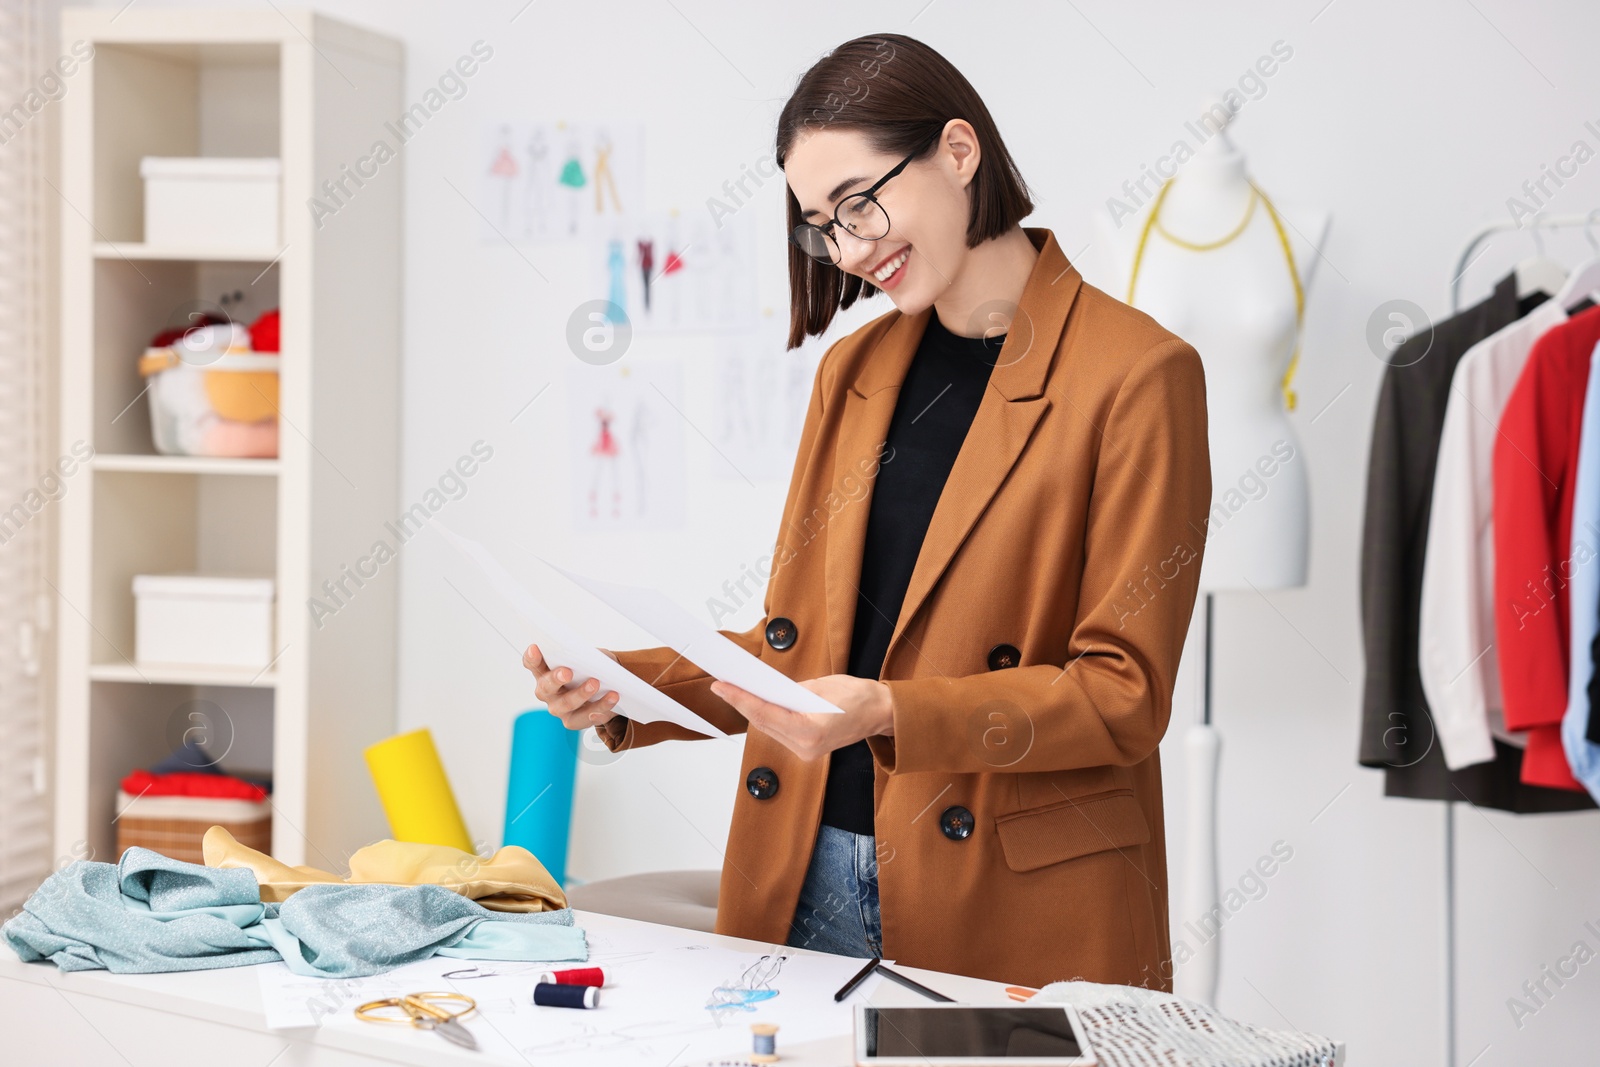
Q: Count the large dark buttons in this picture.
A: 4